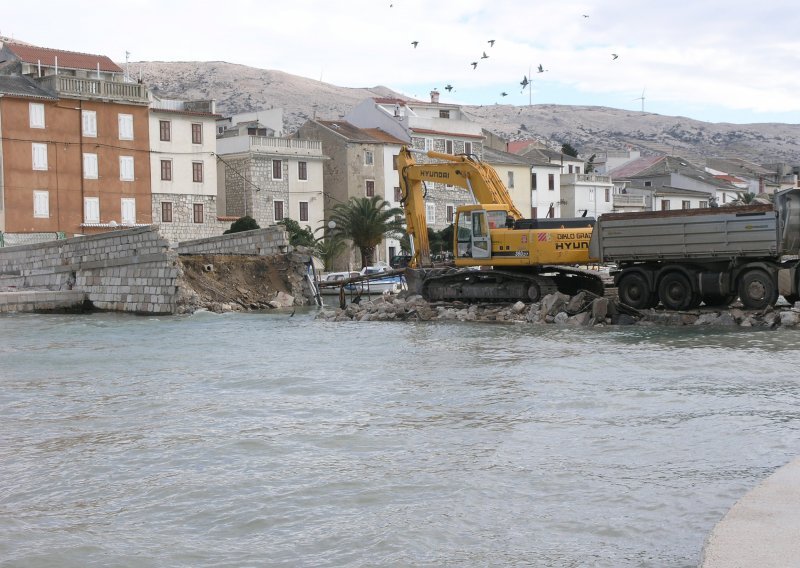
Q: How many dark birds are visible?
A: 11